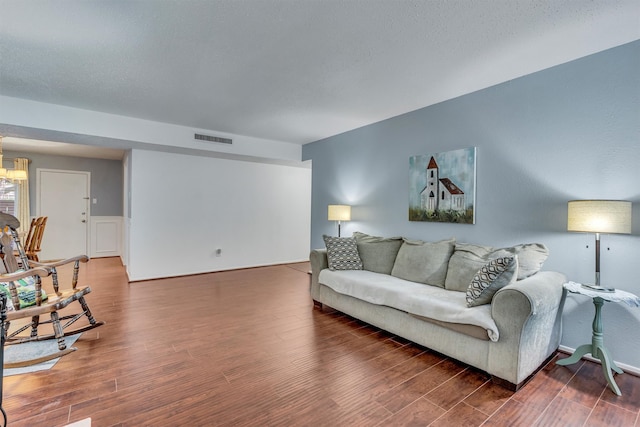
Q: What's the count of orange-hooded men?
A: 0